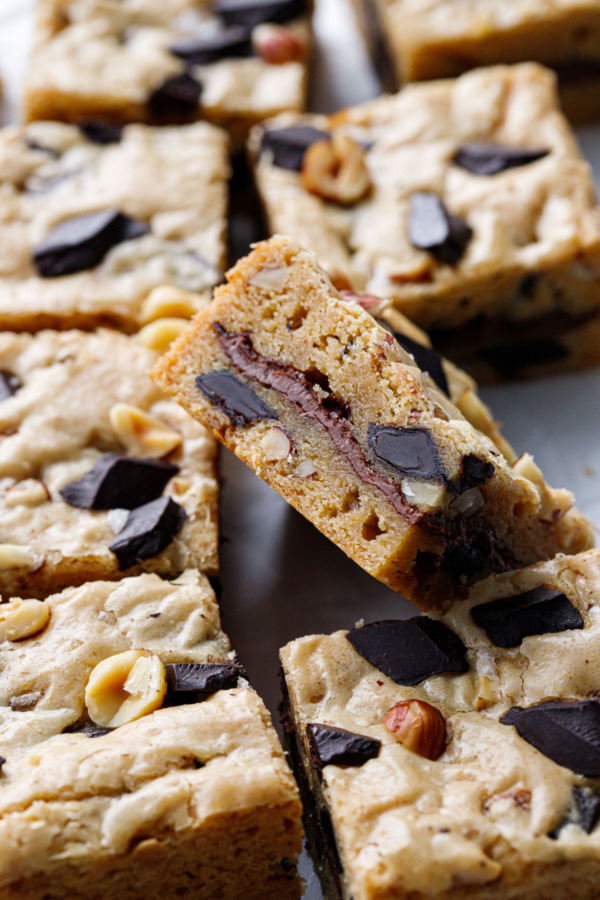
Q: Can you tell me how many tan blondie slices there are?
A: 8